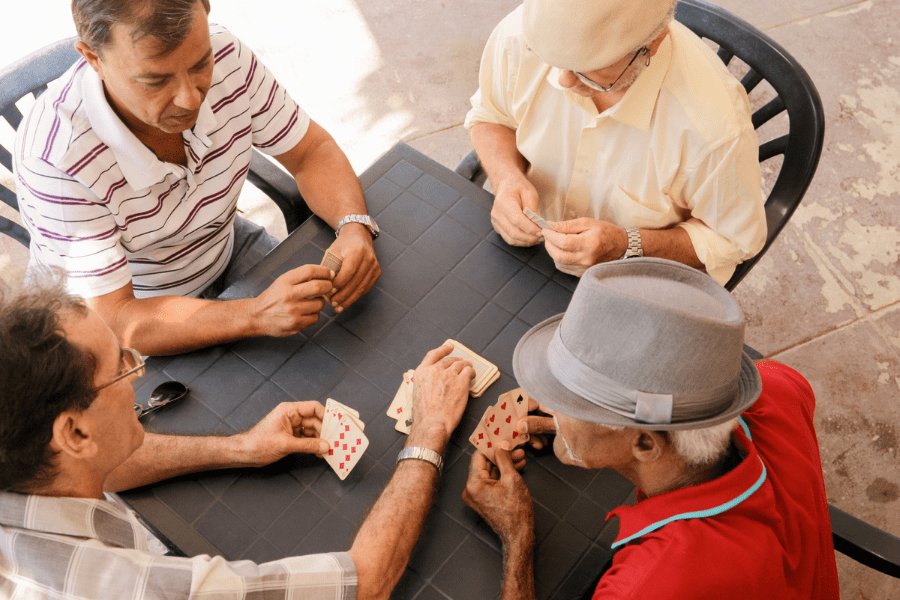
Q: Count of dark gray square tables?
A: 1